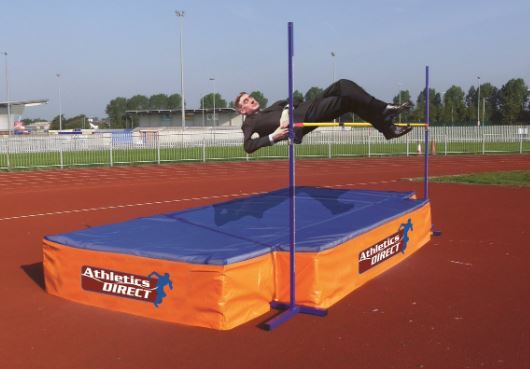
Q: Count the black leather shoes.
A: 2